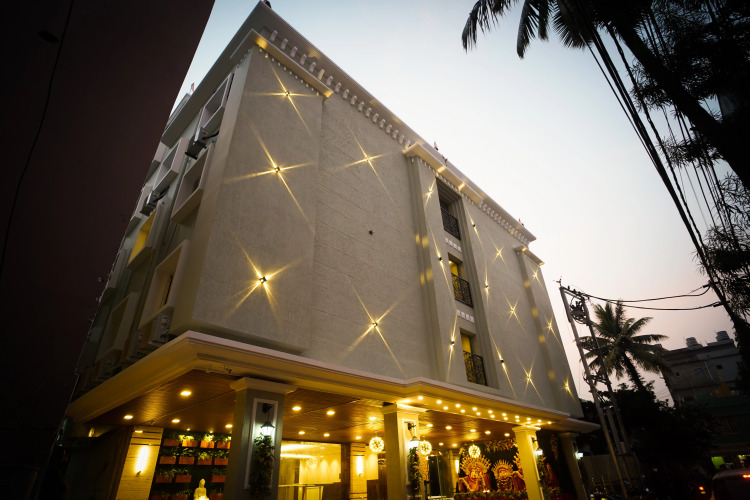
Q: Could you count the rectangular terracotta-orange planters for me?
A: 14